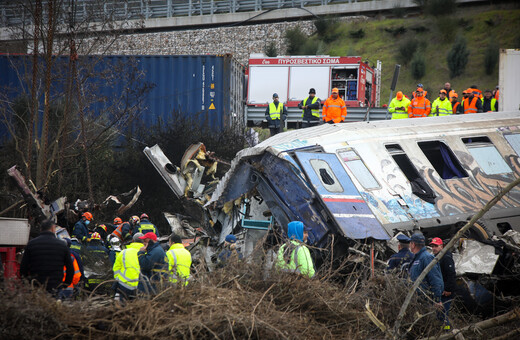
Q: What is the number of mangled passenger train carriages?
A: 1